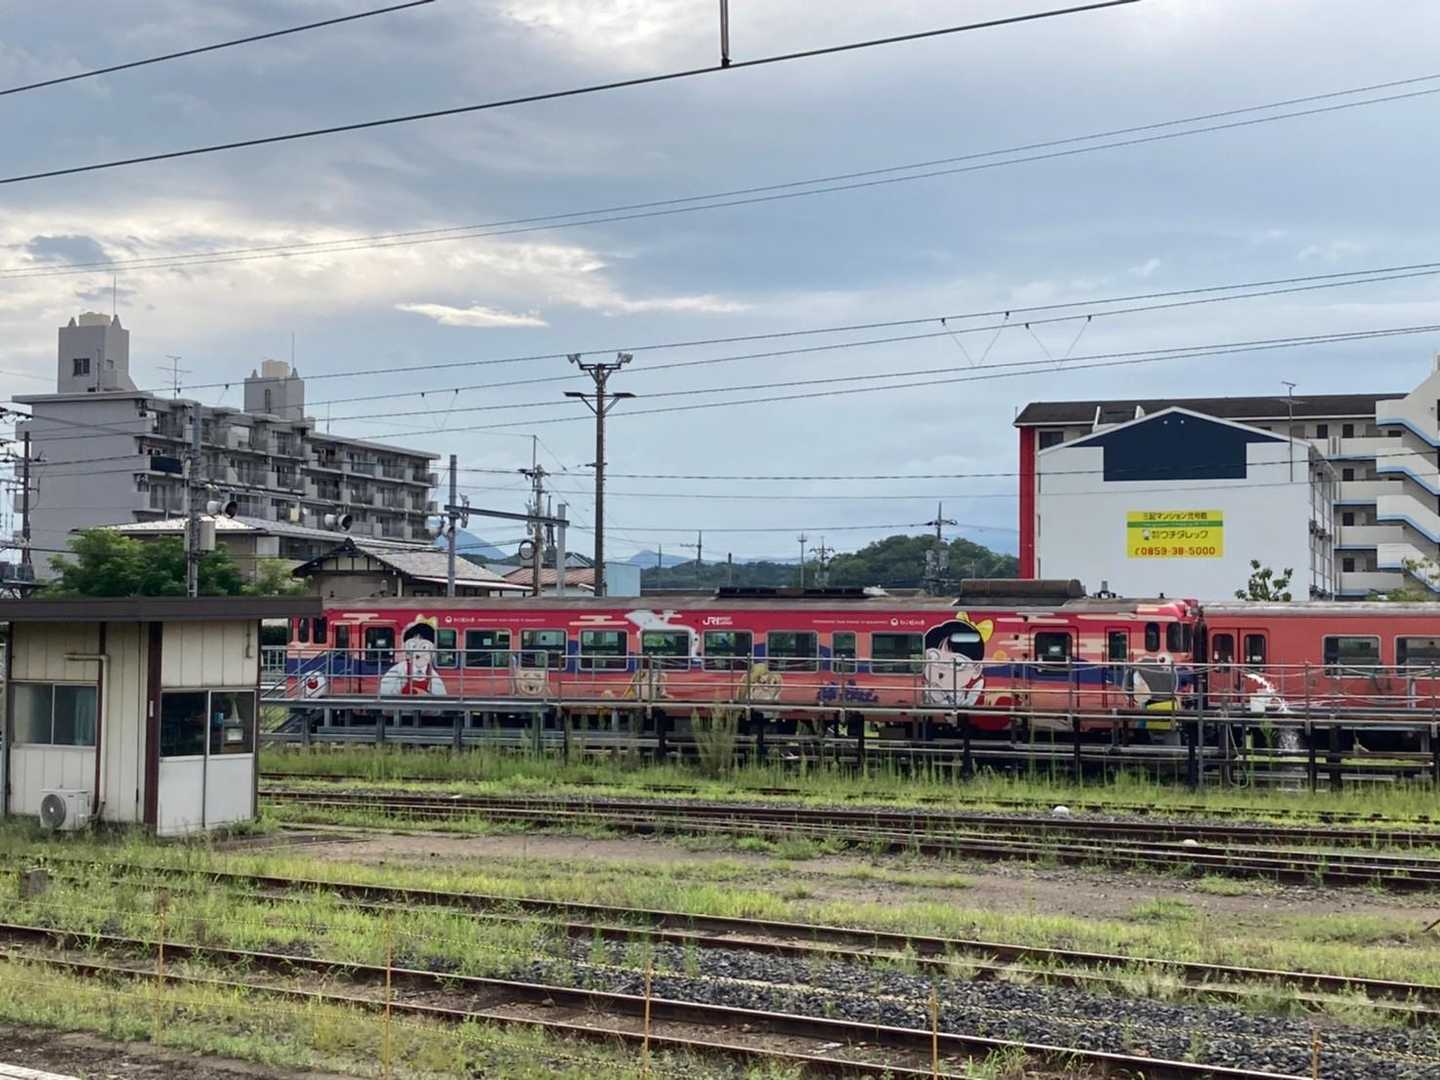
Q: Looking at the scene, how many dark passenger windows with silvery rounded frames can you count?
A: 11